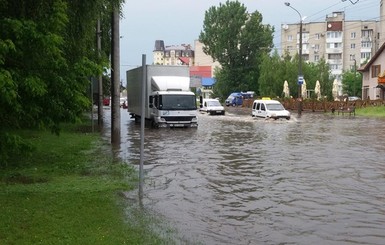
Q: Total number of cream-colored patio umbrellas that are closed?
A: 4